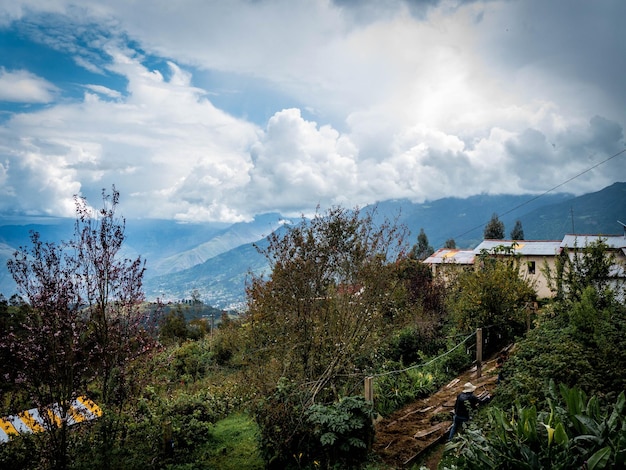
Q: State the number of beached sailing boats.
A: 0